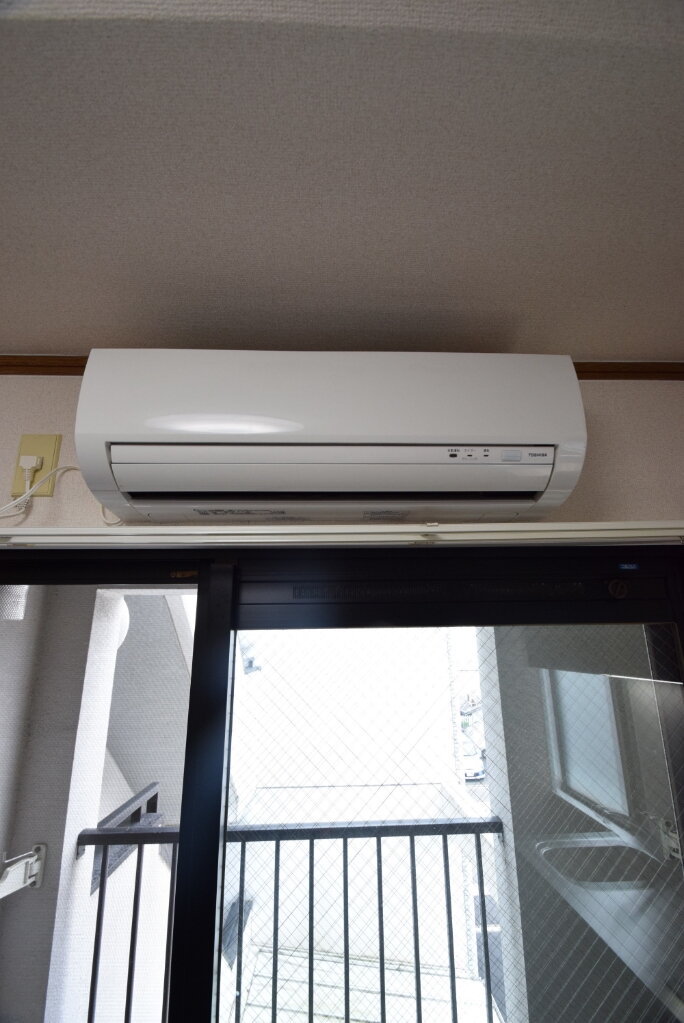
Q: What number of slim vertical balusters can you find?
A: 11